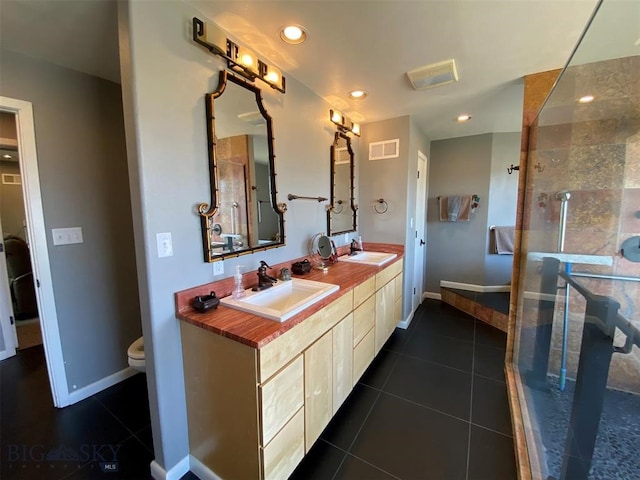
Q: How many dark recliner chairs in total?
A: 1